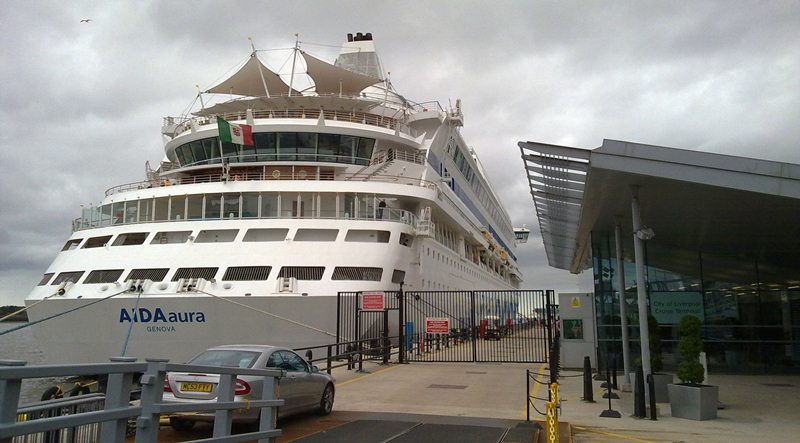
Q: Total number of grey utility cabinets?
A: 1